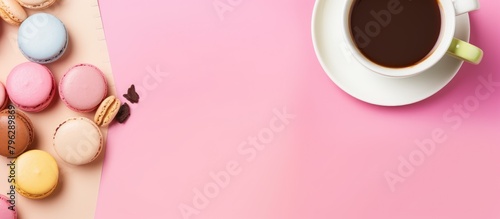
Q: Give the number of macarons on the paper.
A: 11